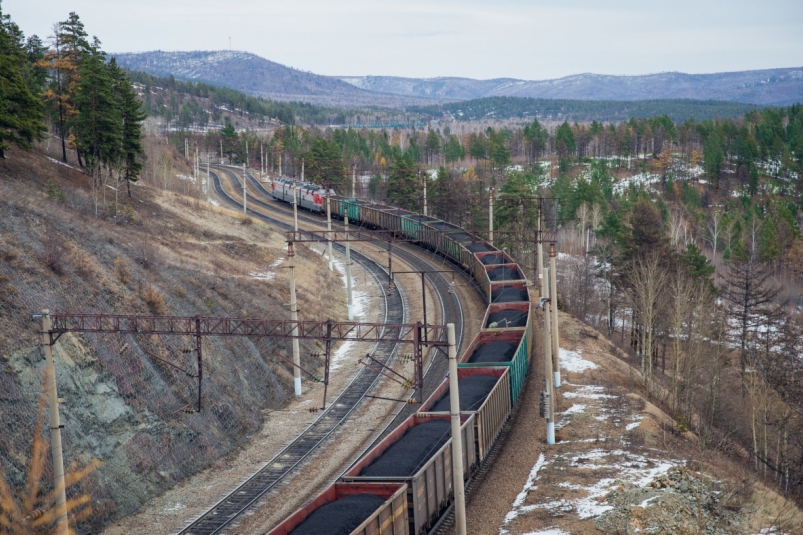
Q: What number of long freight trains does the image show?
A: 1